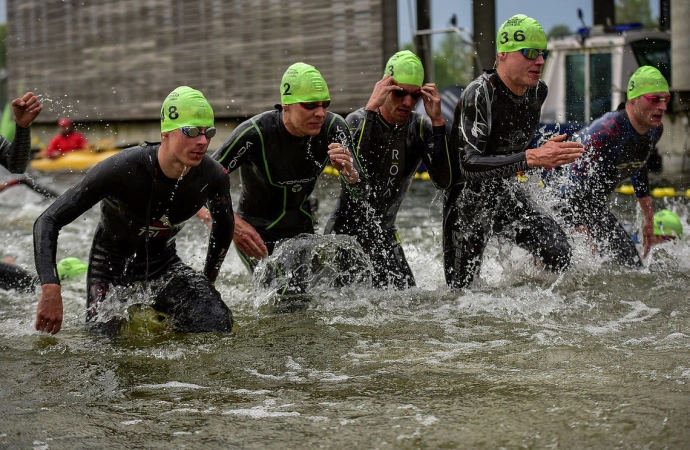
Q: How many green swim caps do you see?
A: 7